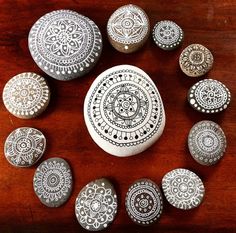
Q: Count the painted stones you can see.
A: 13